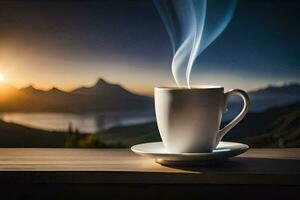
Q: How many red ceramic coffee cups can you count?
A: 0